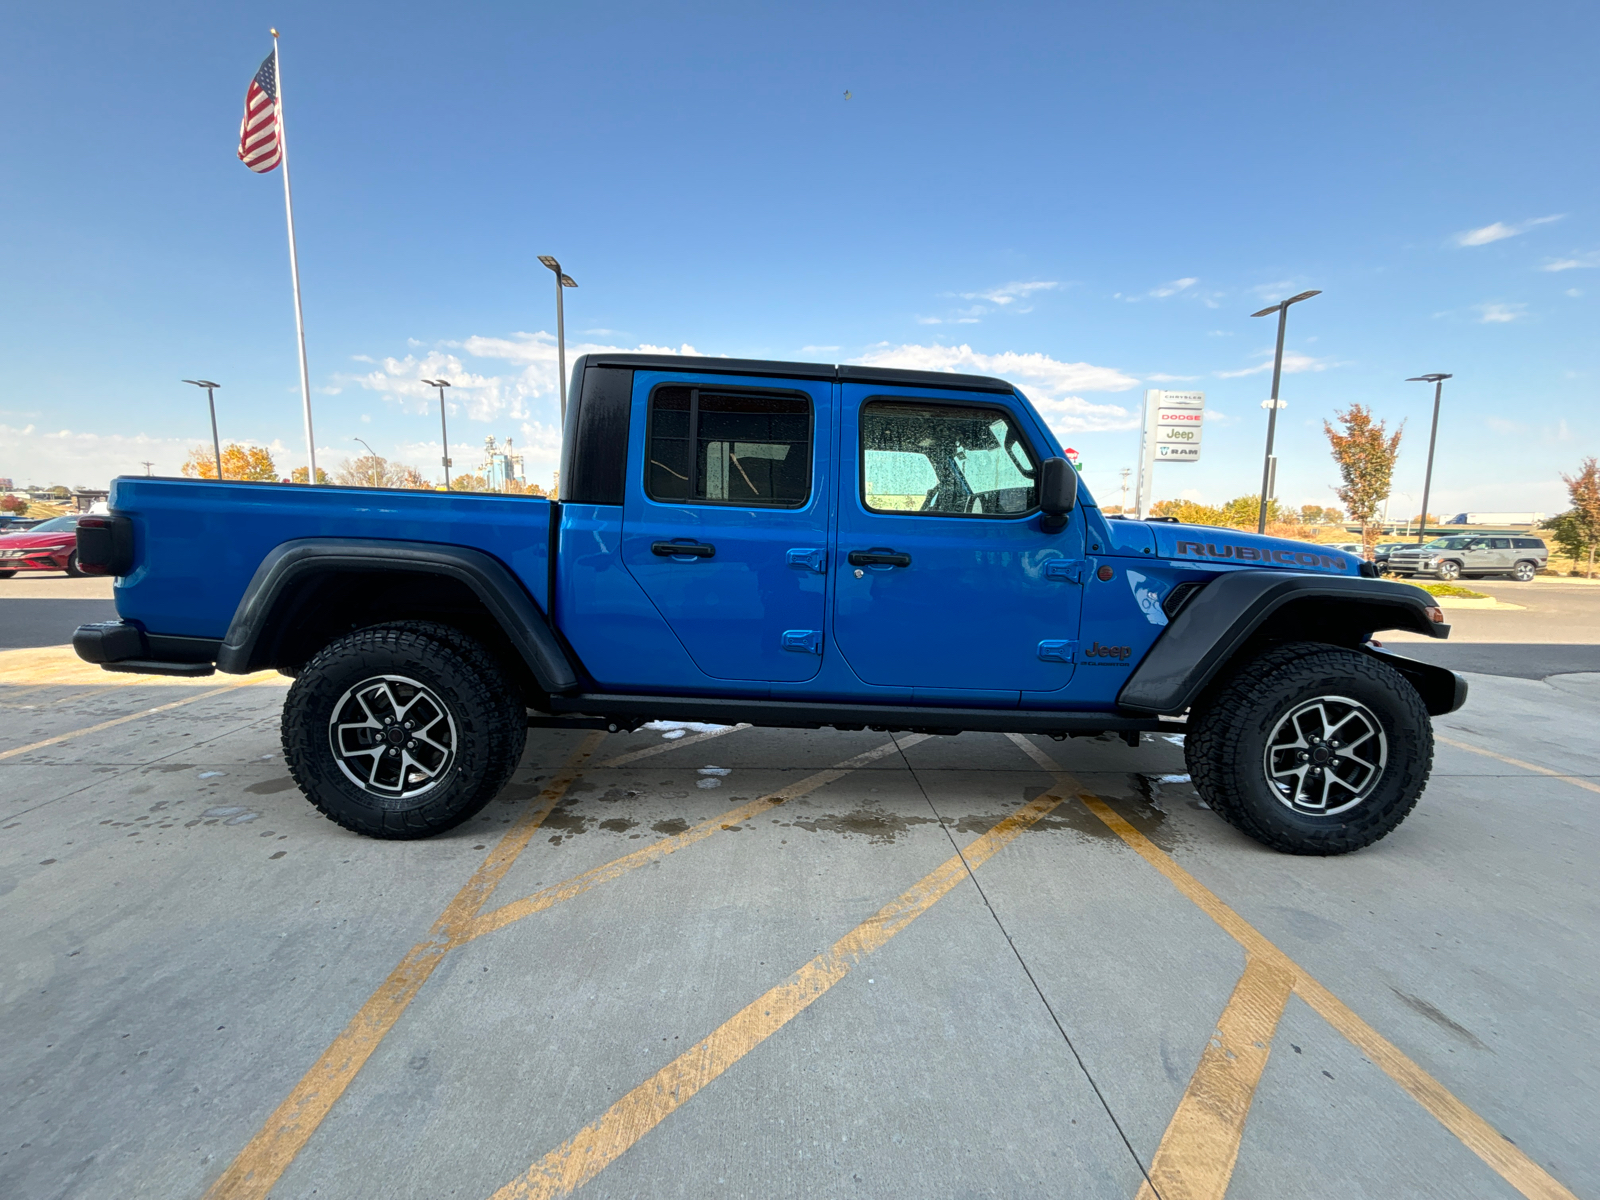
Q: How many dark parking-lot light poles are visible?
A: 5